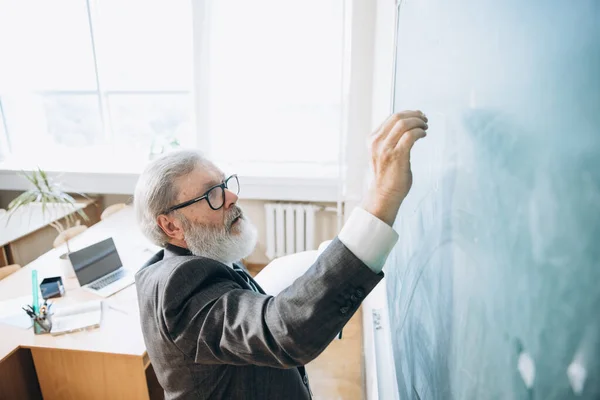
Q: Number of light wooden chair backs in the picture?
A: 3